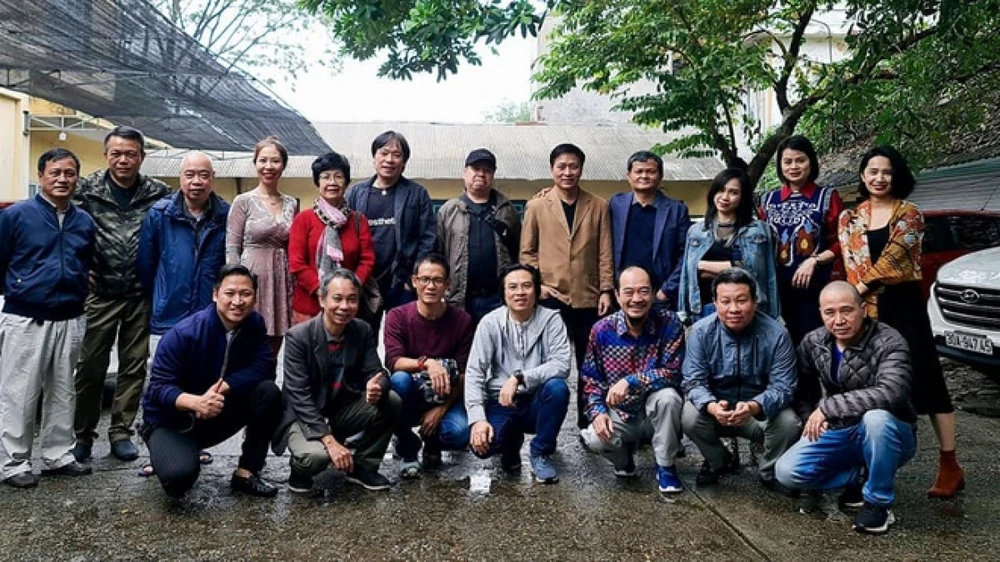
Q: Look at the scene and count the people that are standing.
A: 12